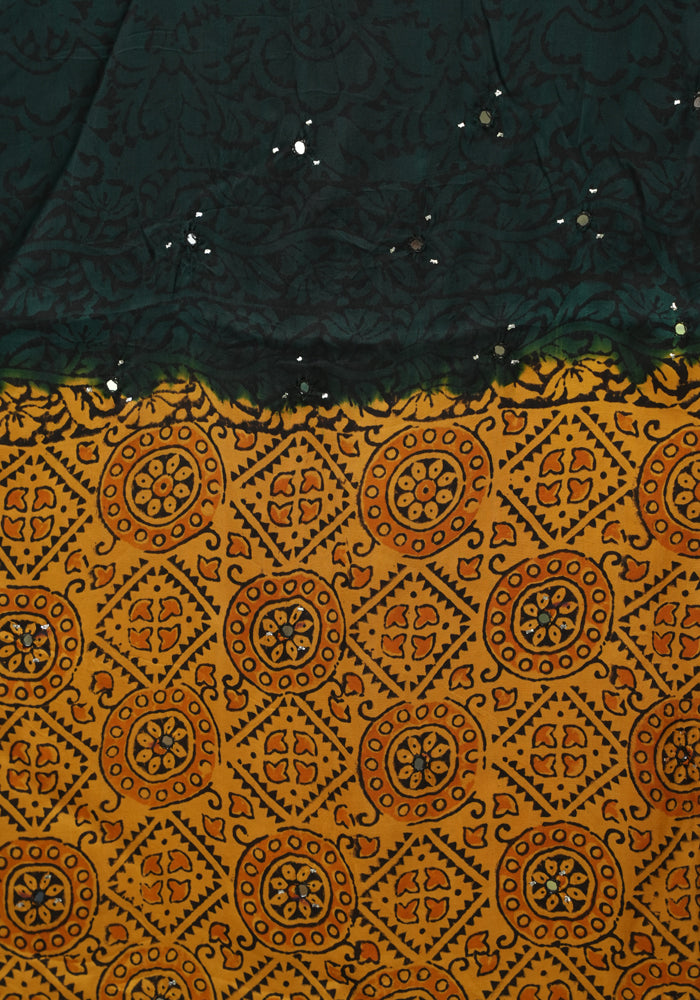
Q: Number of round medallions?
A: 15